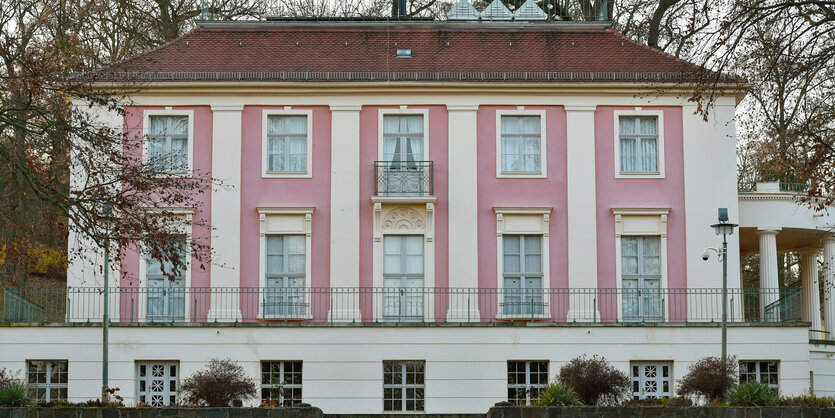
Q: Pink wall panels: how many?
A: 5